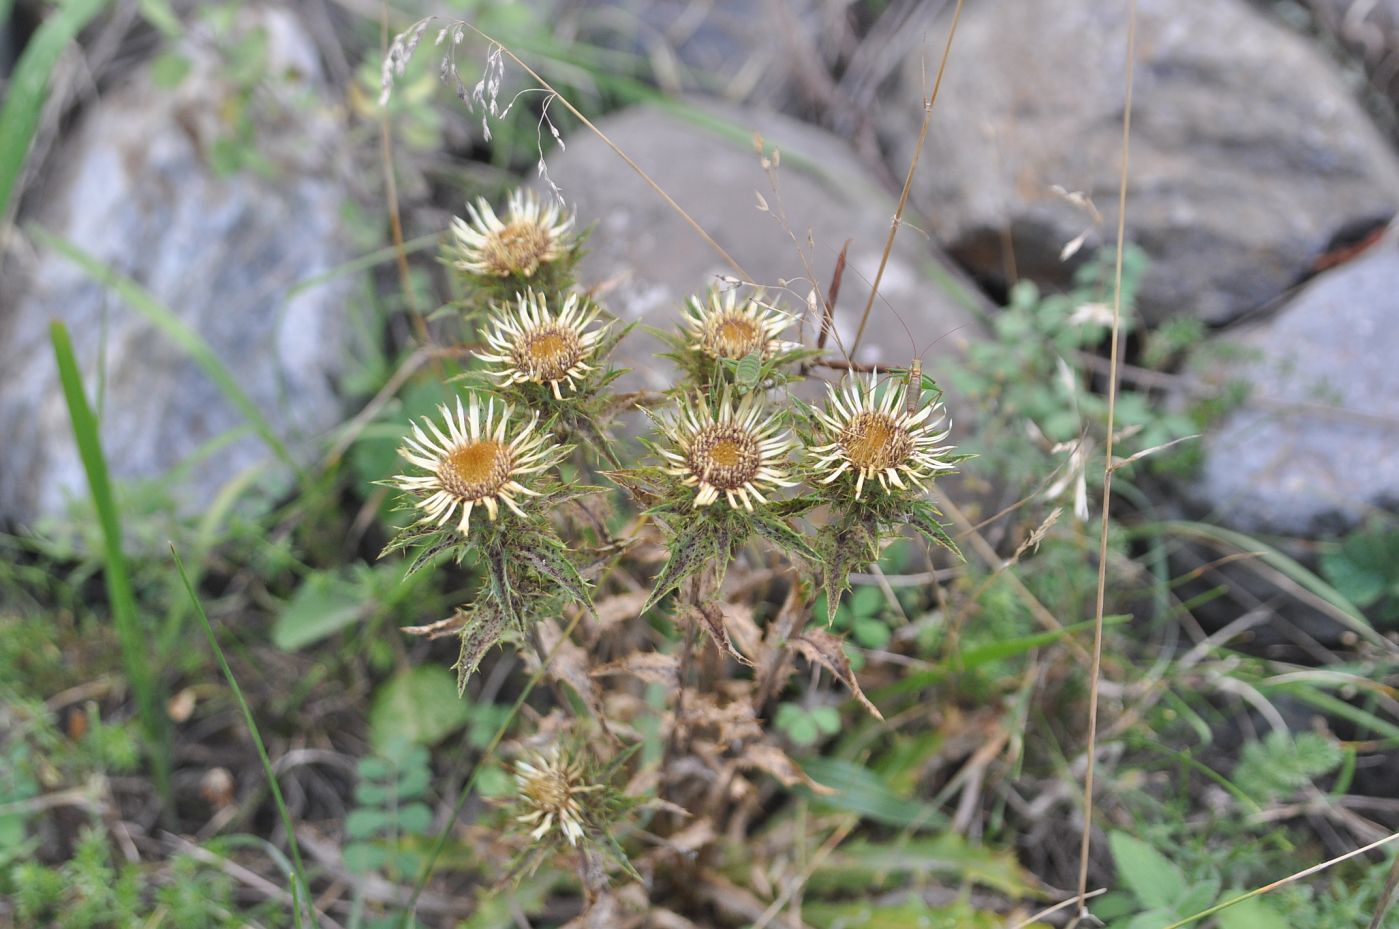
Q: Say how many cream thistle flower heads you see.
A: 7